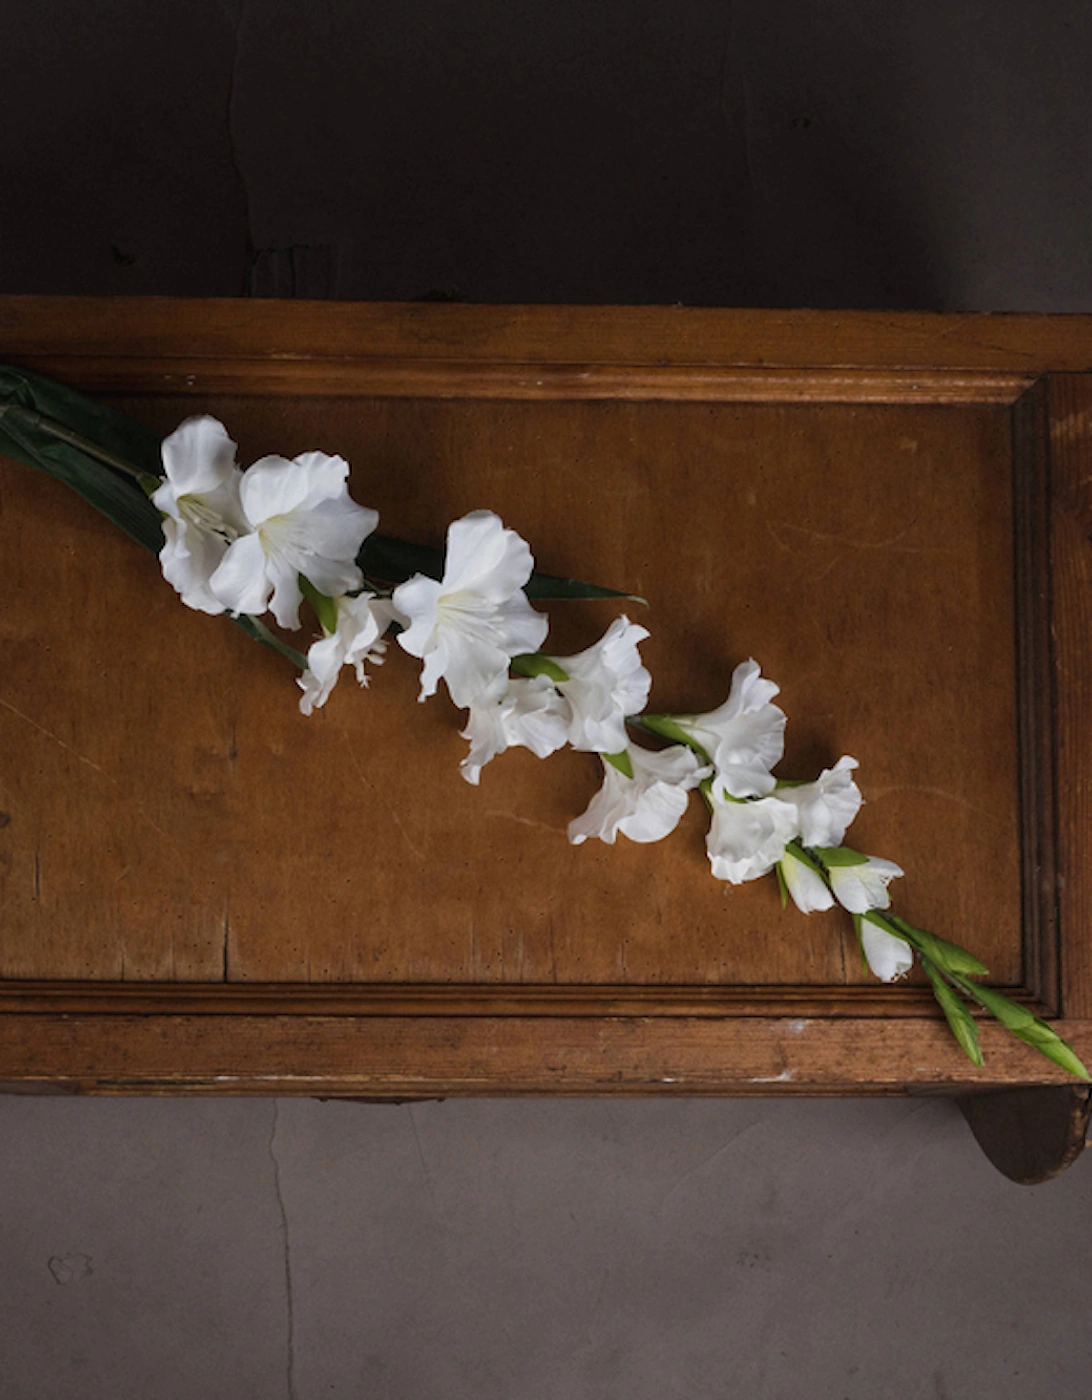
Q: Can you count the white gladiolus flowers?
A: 13